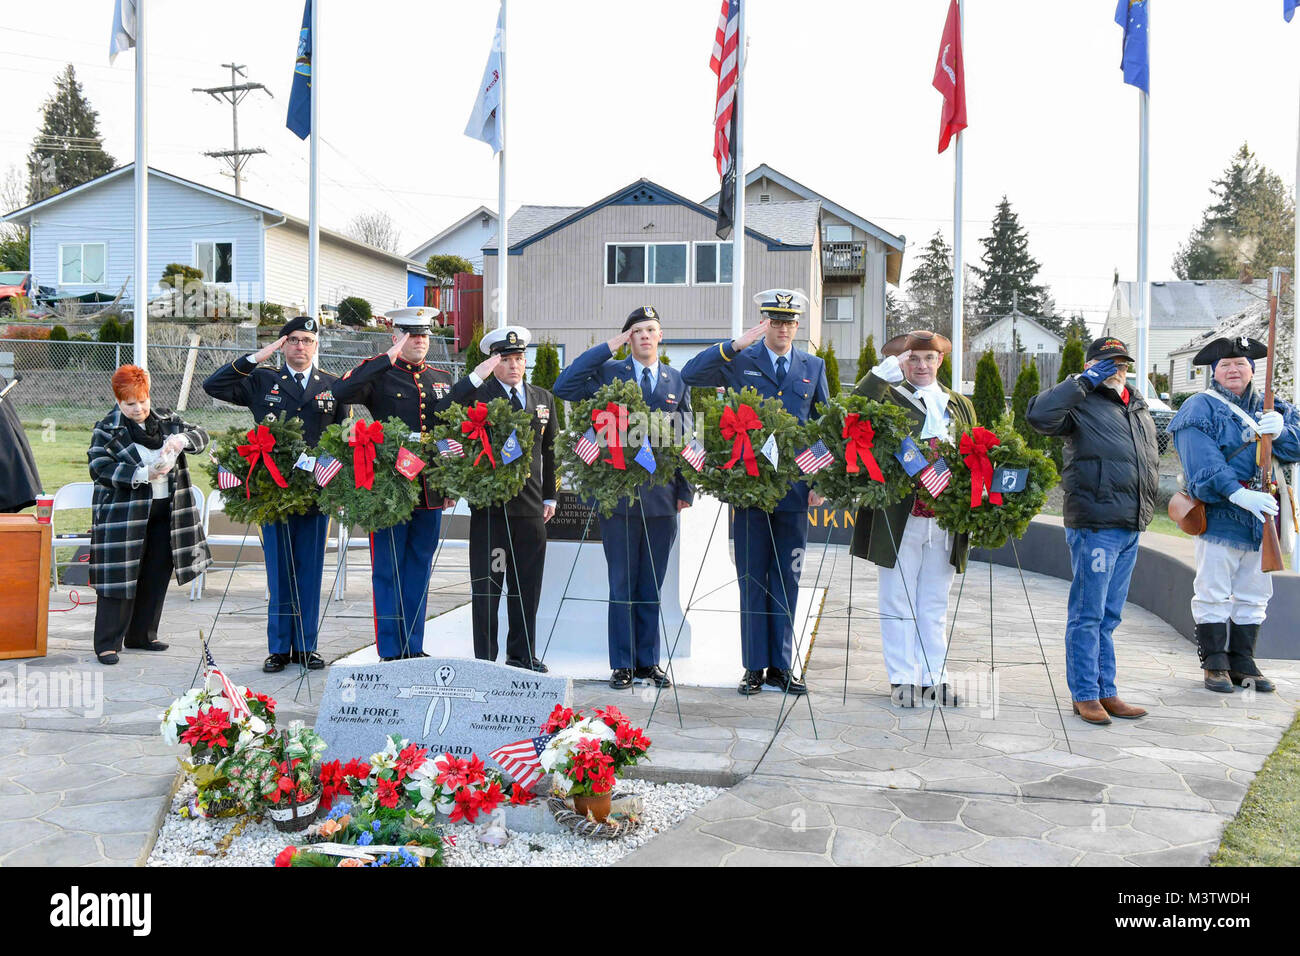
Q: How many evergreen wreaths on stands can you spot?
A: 7